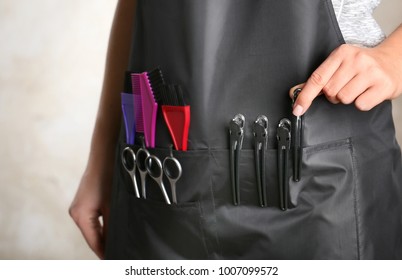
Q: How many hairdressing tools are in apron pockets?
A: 9